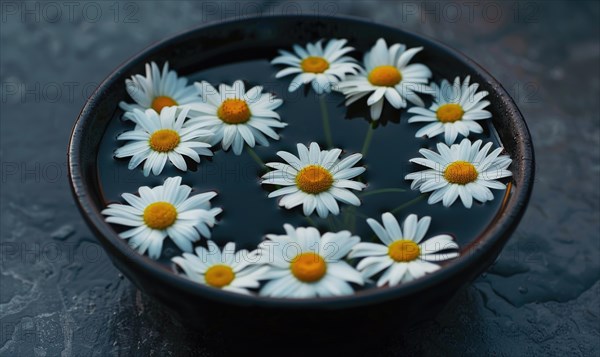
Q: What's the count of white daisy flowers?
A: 12